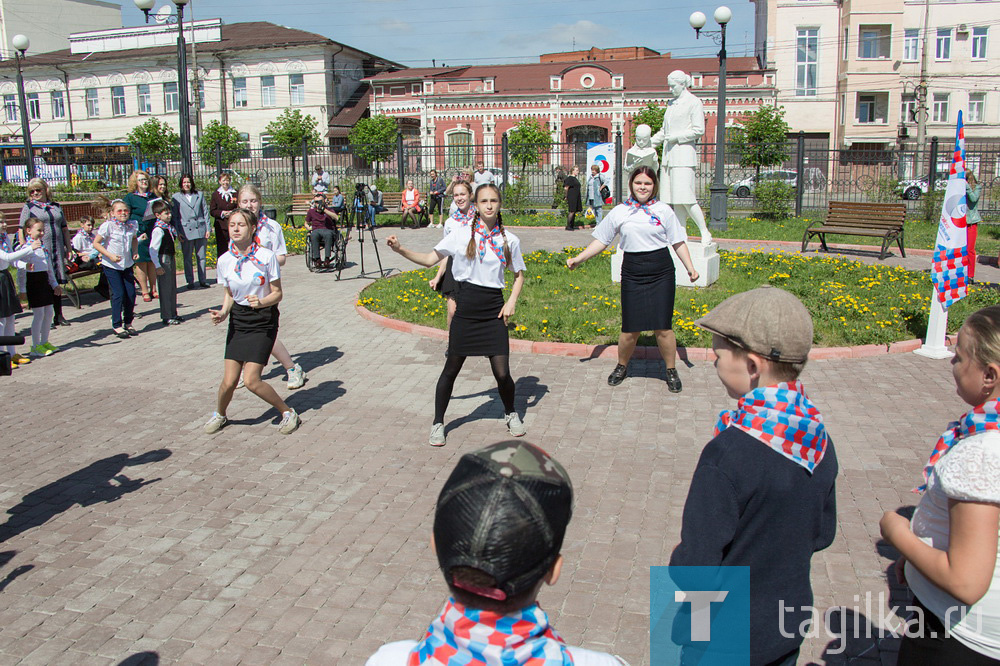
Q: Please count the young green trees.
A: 7